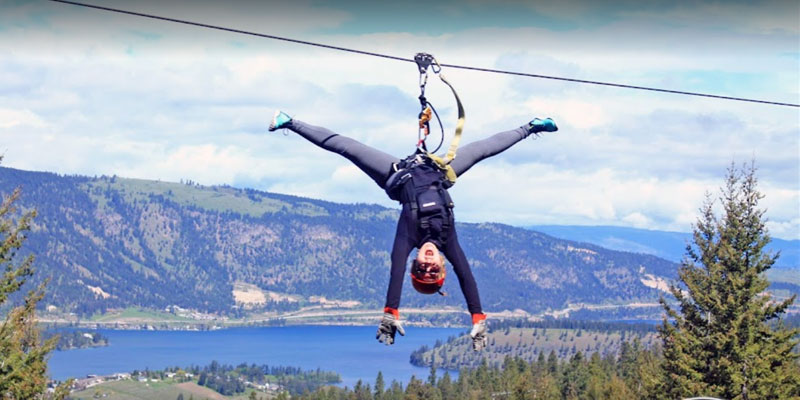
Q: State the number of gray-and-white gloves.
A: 2